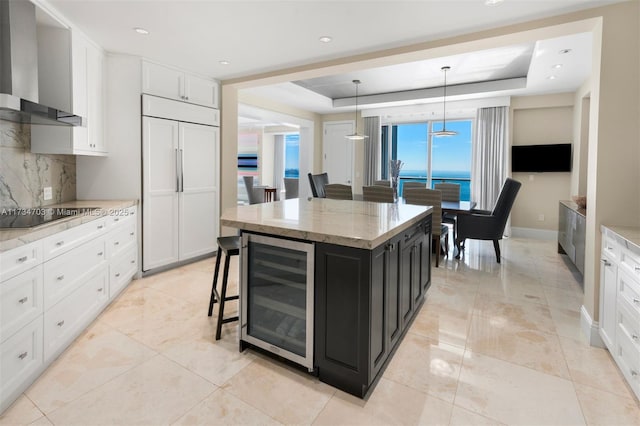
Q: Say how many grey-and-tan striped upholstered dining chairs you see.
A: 6